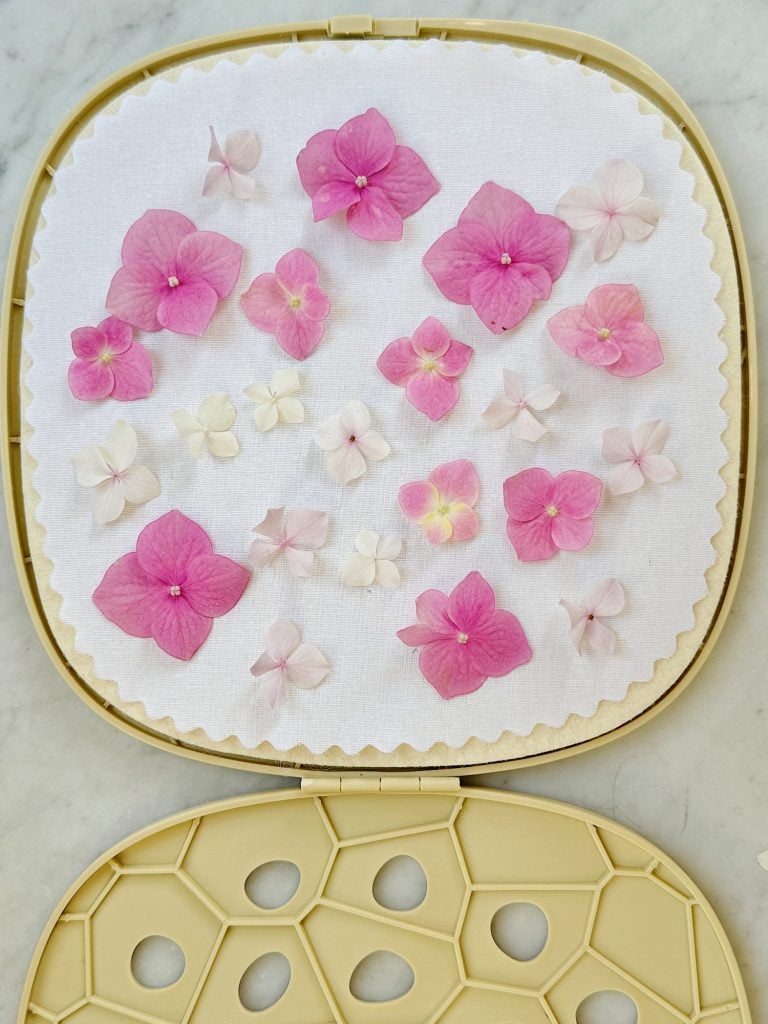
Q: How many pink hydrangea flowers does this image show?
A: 11